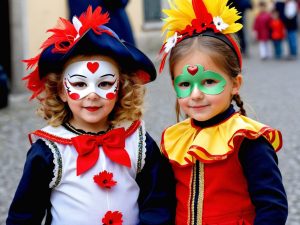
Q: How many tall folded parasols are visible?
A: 0